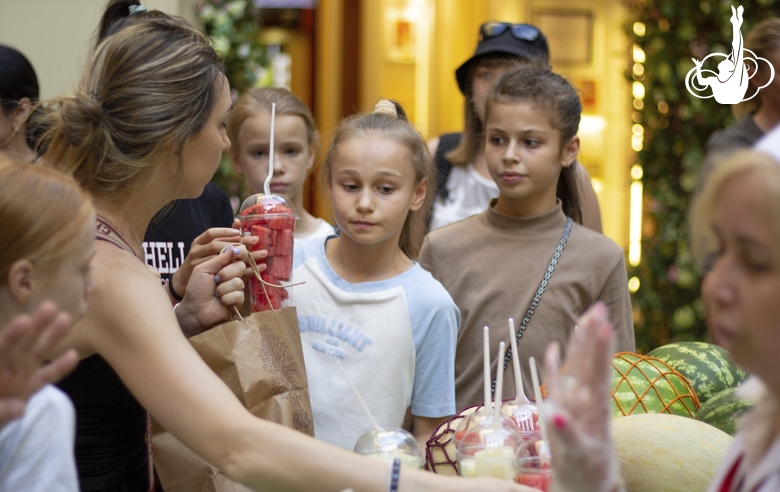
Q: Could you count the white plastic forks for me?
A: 6